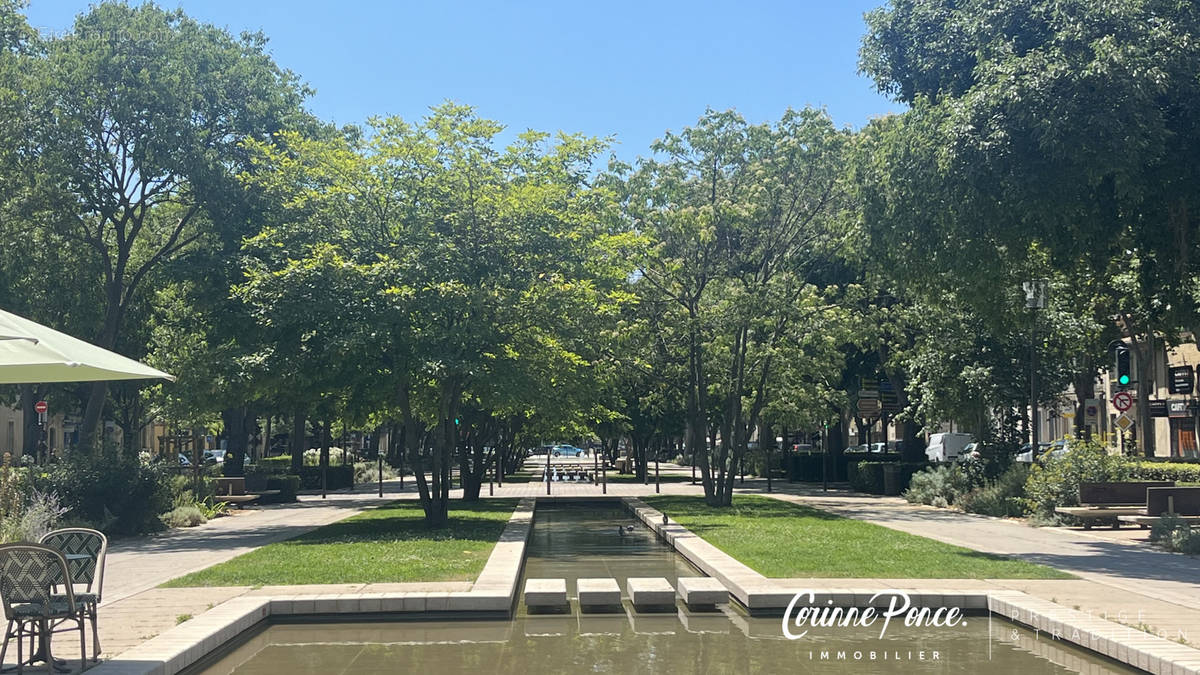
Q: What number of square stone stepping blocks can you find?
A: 4